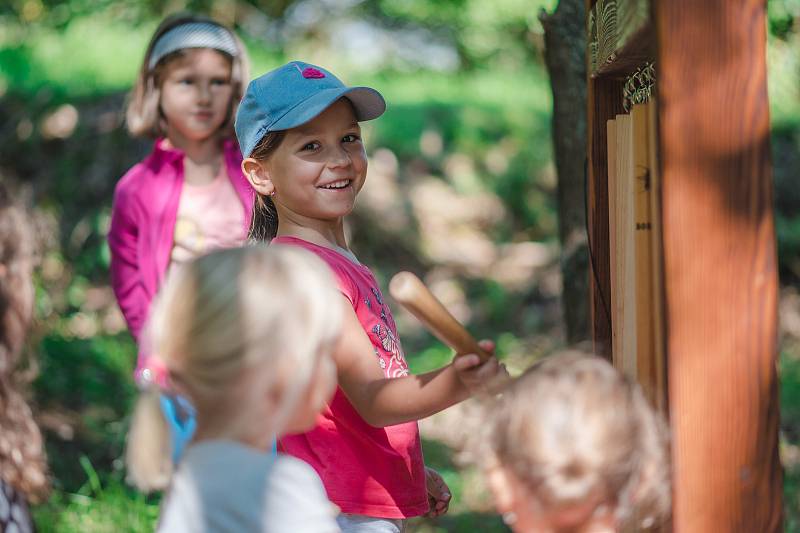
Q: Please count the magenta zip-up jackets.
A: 1